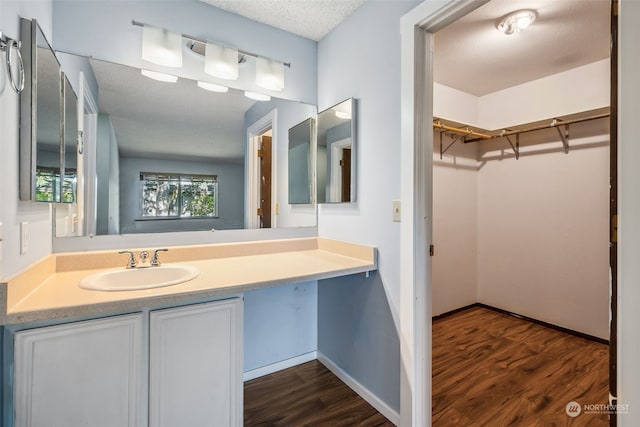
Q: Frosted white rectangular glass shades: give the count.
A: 3